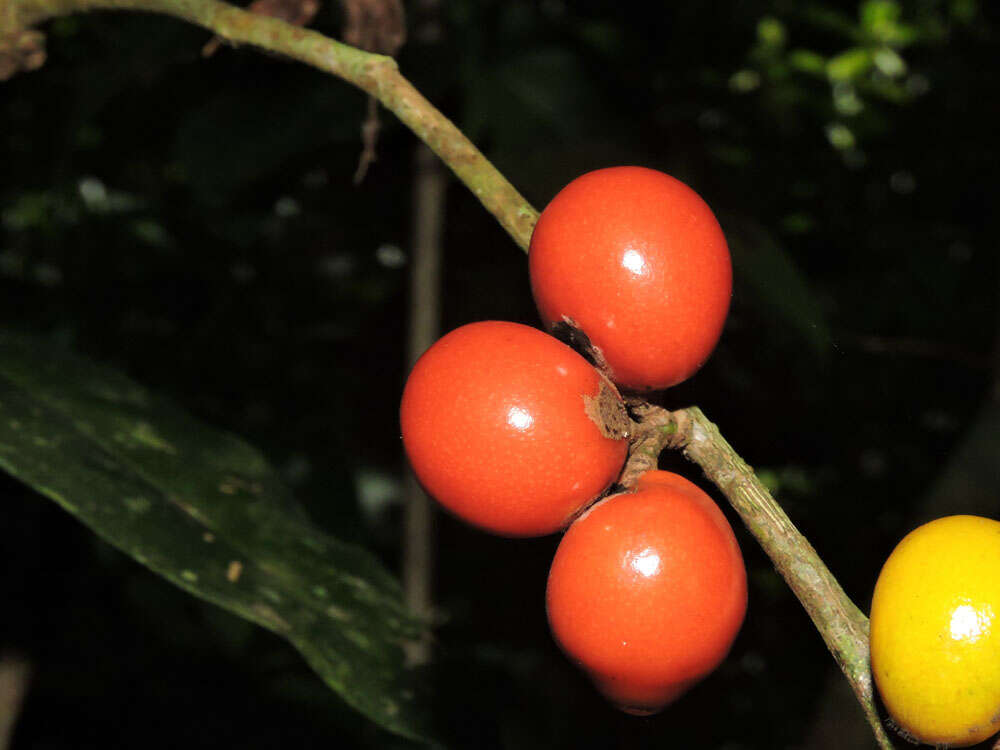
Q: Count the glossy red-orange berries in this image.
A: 3